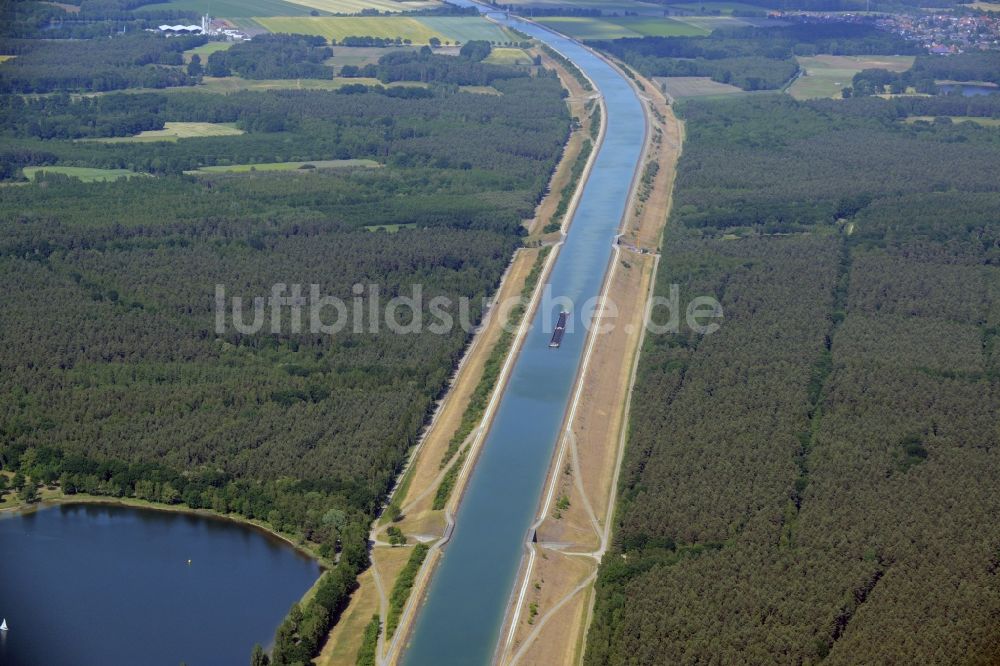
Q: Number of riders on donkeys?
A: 0